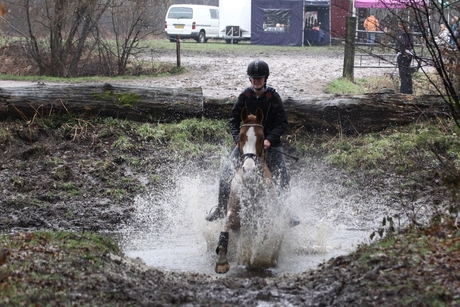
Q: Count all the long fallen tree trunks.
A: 2